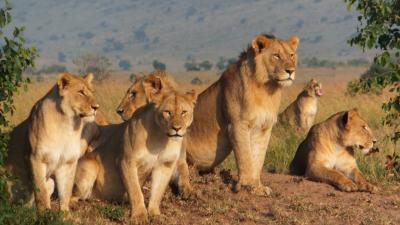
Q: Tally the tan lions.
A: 6